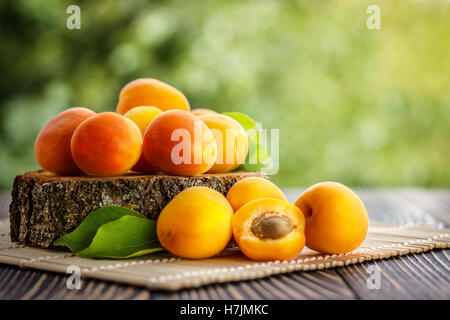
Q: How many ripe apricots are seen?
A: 11